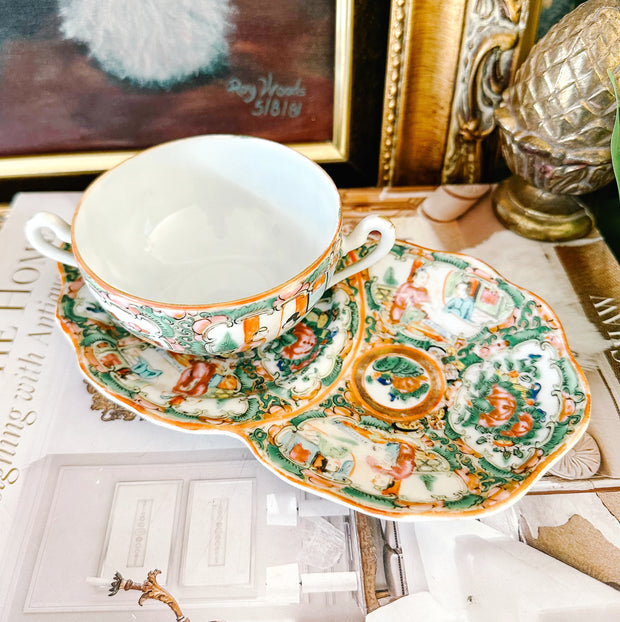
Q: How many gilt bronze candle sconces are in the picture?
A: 1